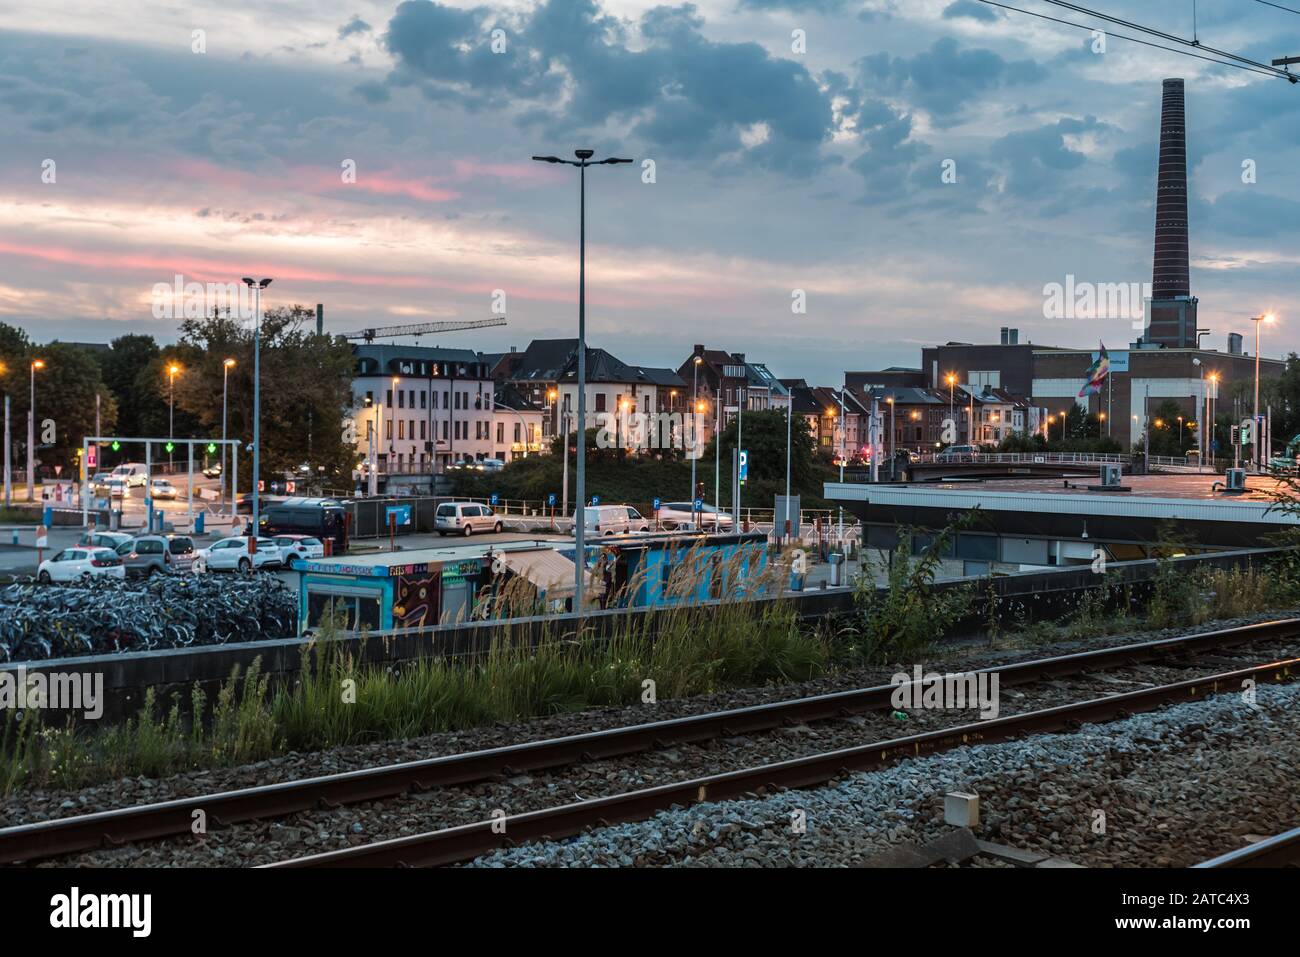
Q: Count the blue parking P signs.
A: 6